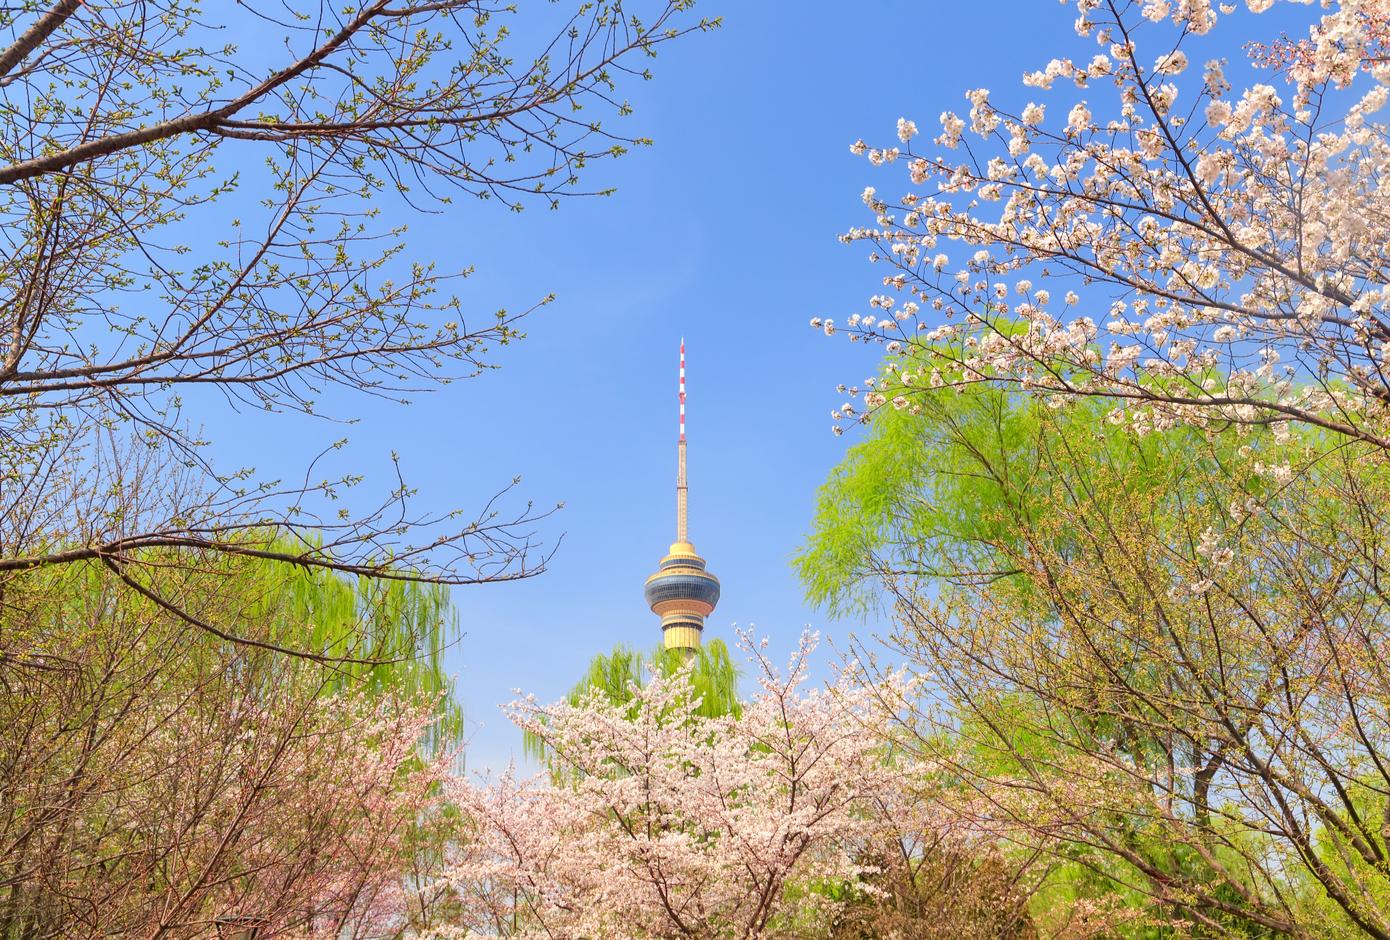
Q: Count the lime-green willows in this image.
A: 3